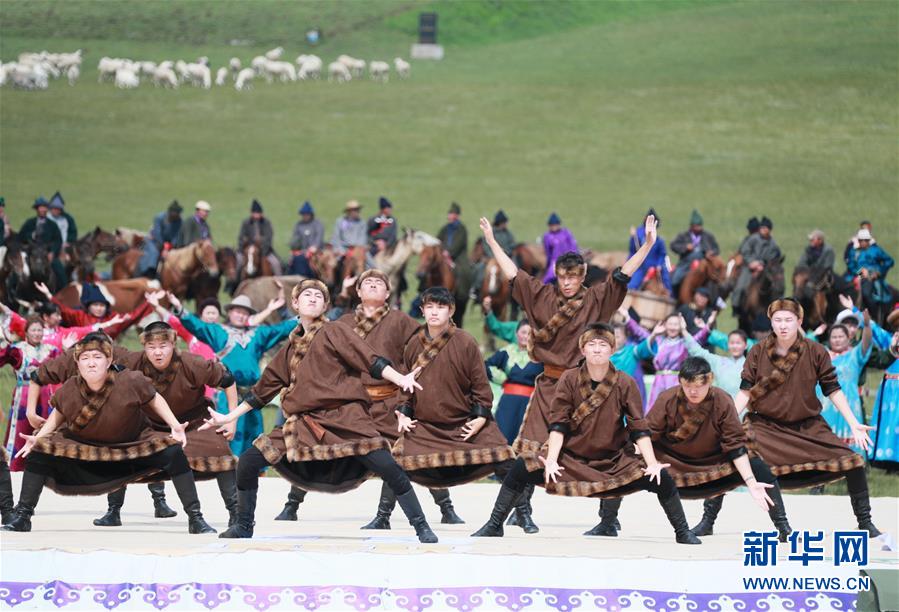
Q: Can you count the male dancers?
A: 9